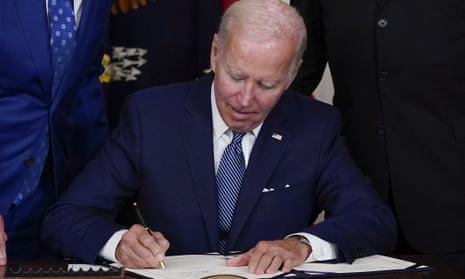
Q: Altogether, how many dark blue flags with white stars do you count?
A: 1